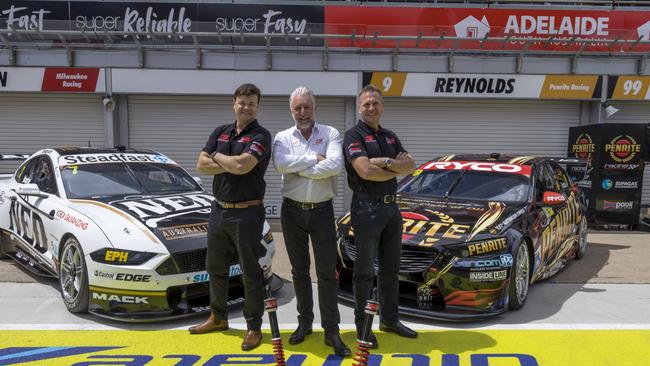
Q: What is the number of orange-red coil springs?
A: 2